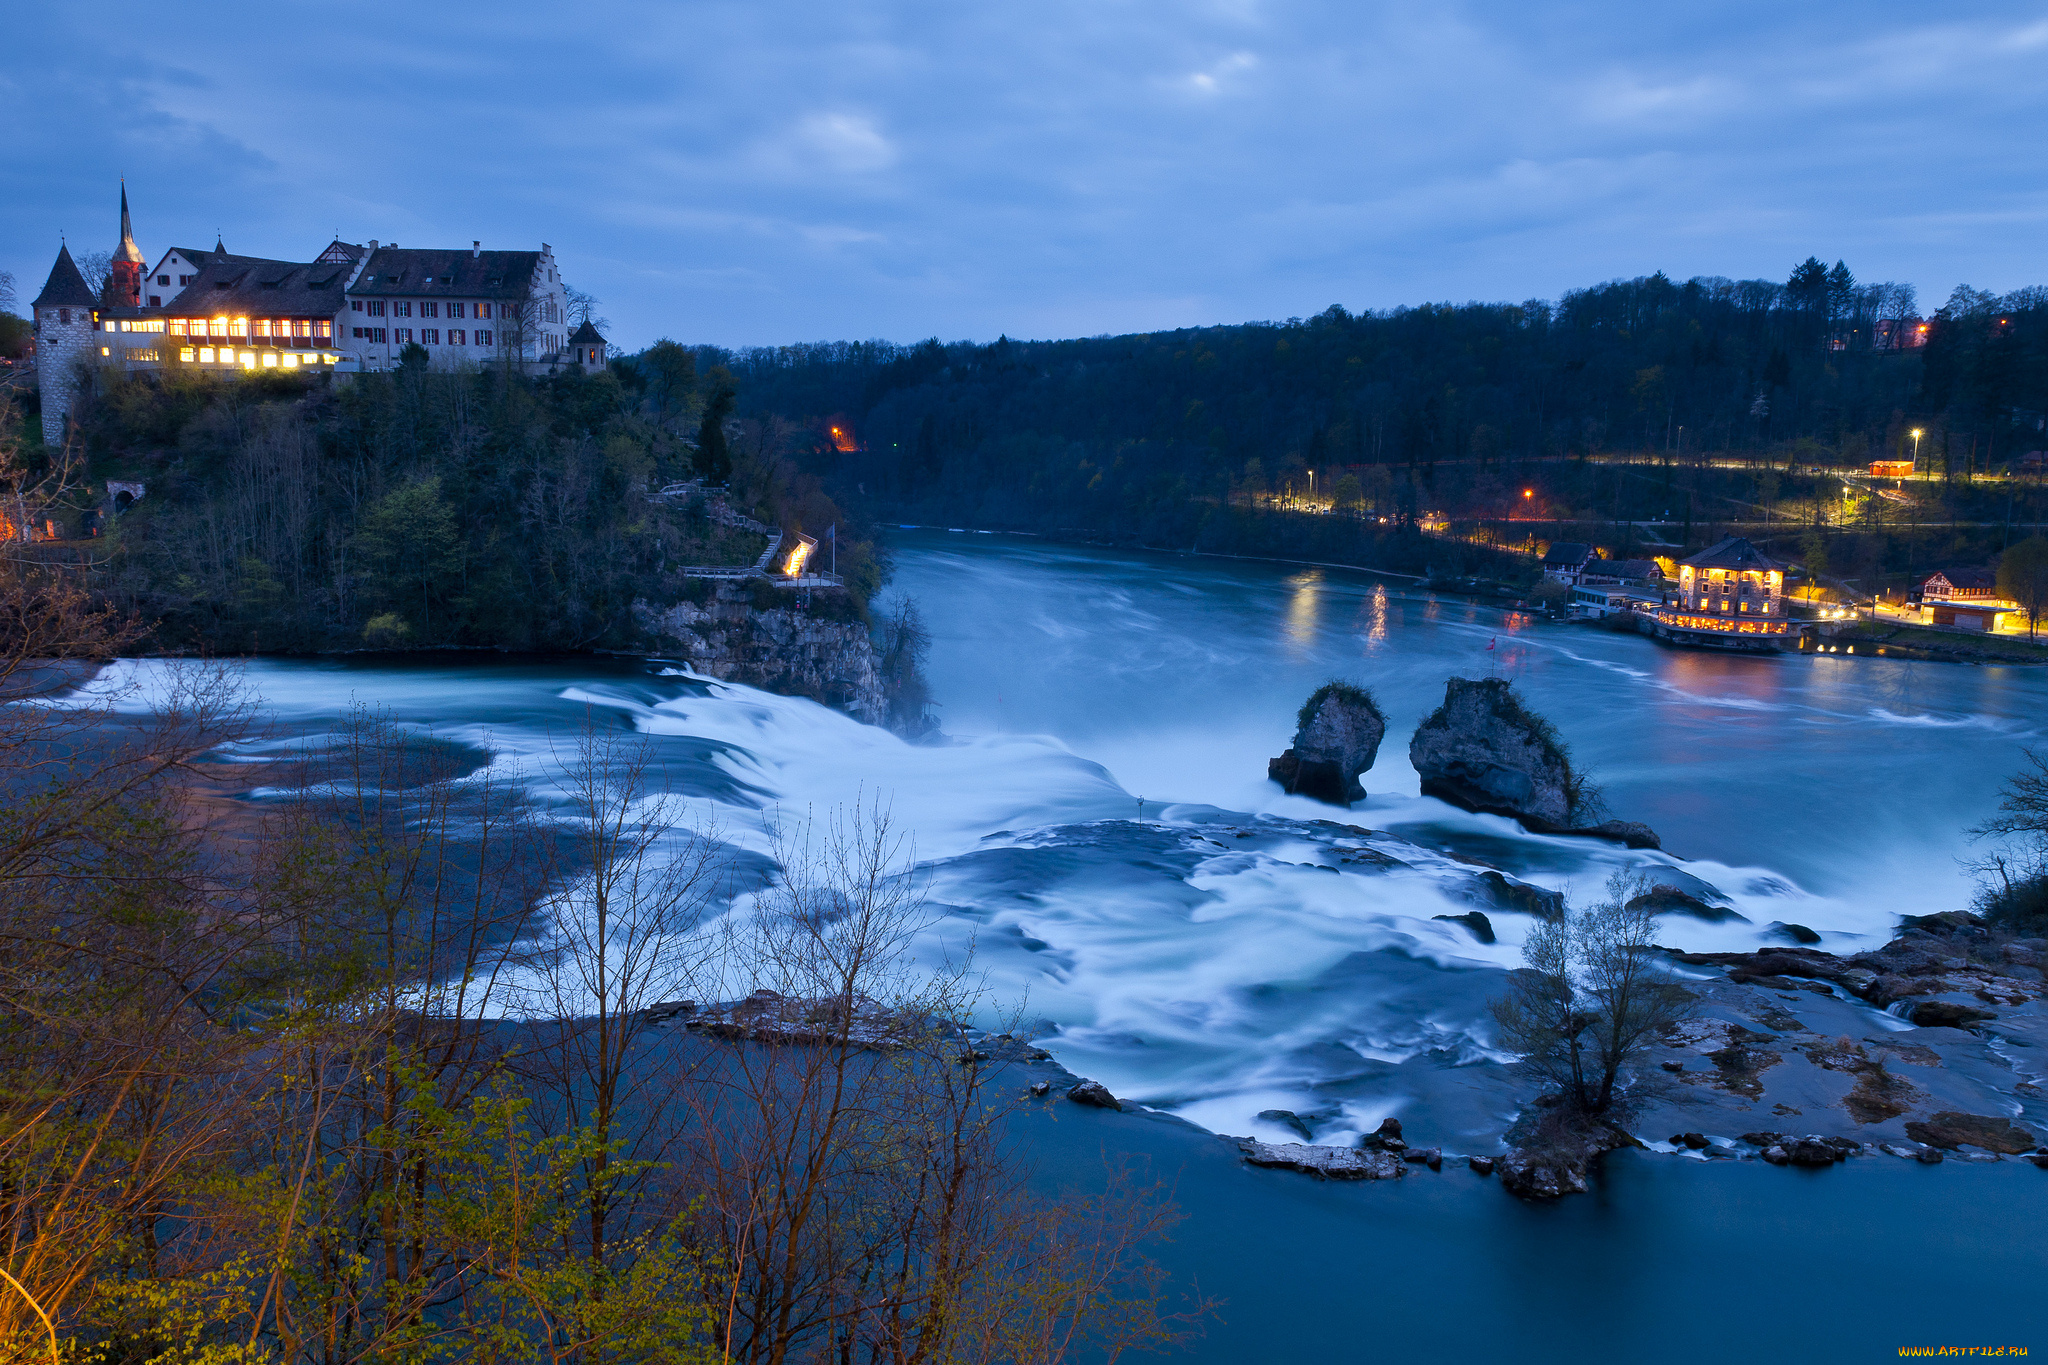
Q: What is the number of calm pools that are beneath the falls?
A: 1